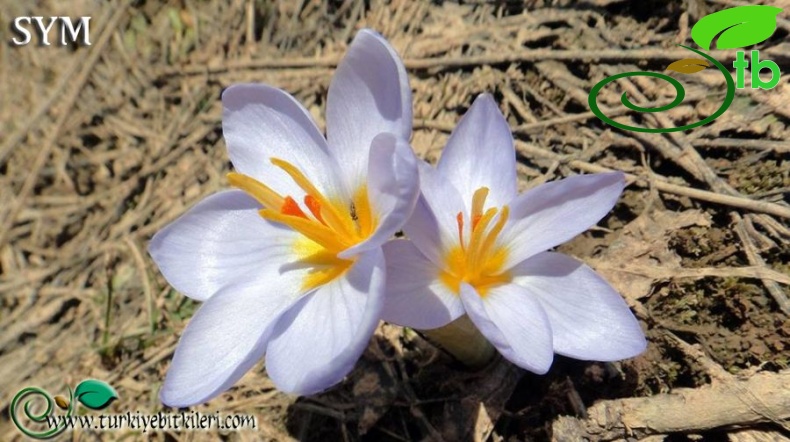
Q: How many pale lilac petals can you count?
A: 12